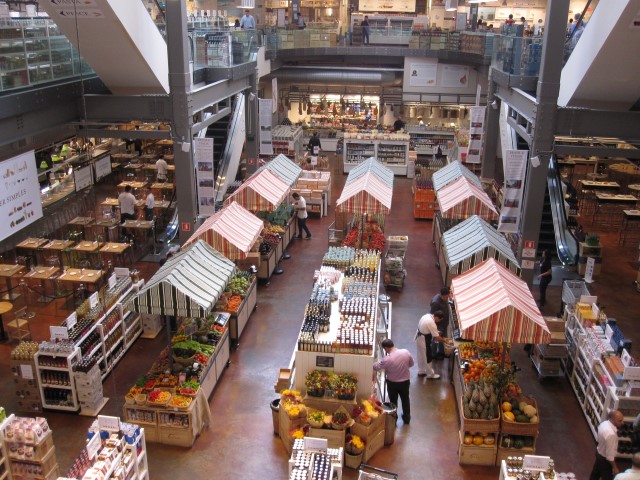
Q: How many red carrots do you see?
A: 0